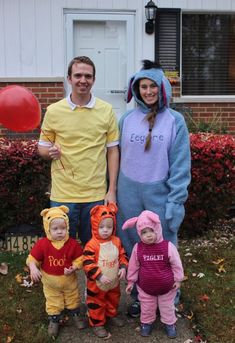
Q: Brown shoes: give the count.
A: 4